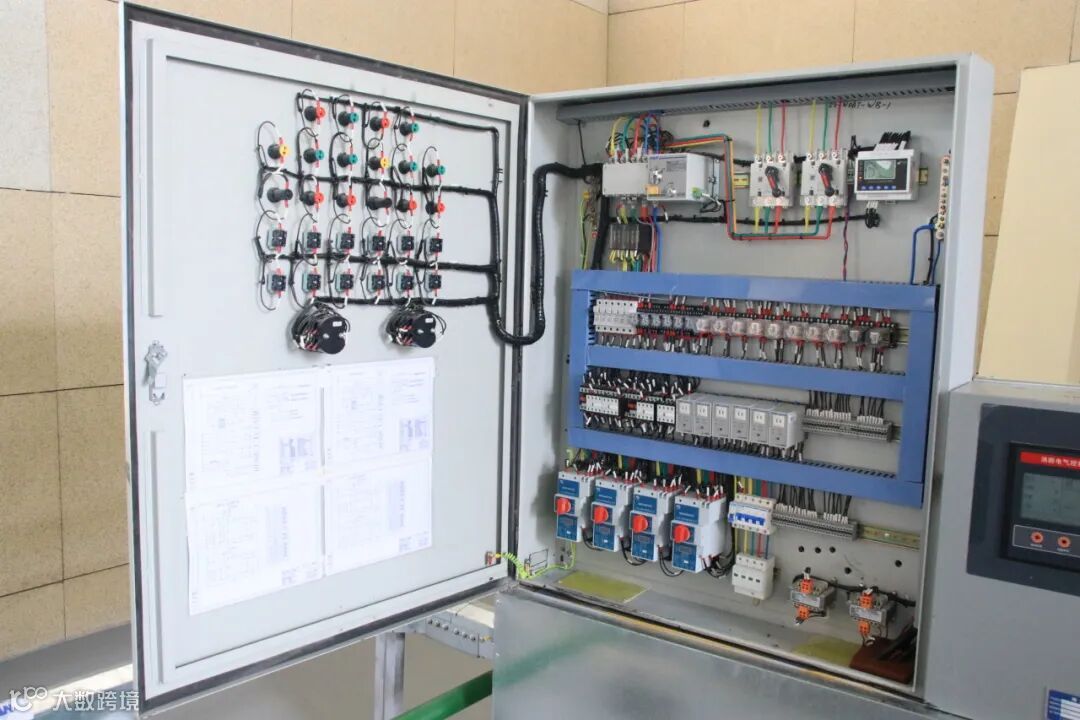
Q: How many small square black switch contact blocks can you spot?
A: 12